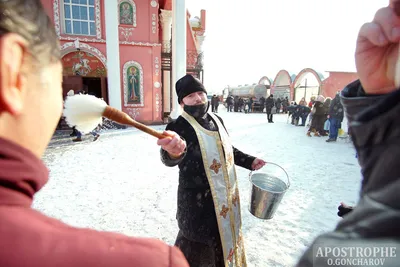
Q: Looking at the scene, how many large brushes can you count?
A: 1